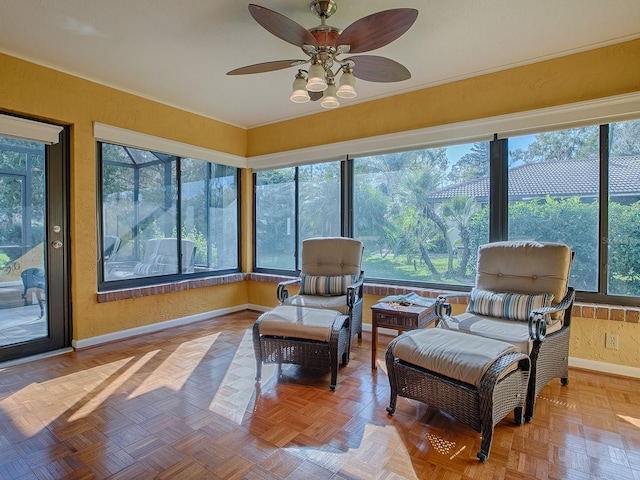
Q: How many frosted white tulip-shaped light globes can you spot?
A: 4